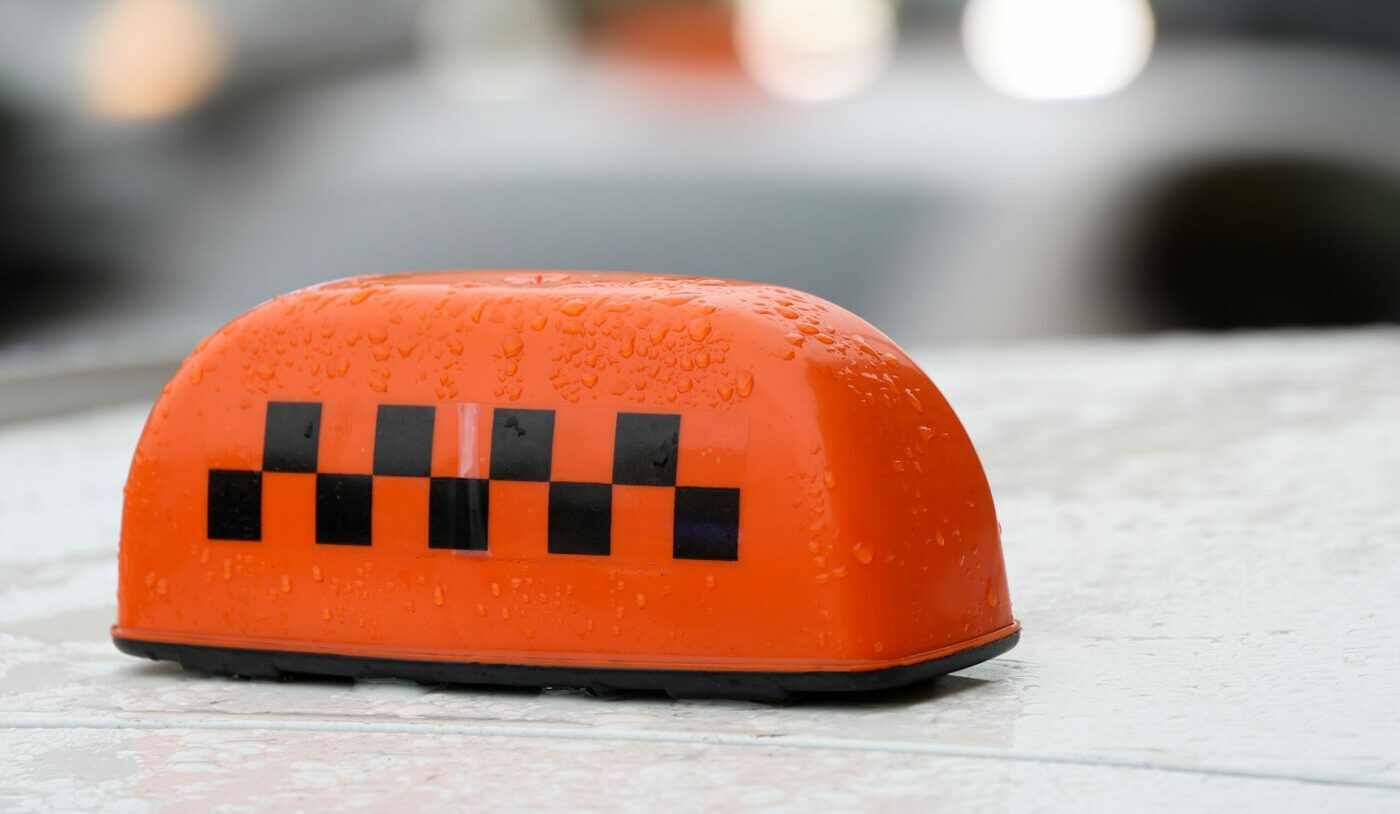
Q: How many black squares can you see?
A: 9